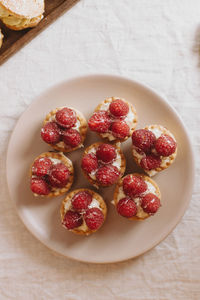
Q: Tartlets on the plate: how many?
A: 7